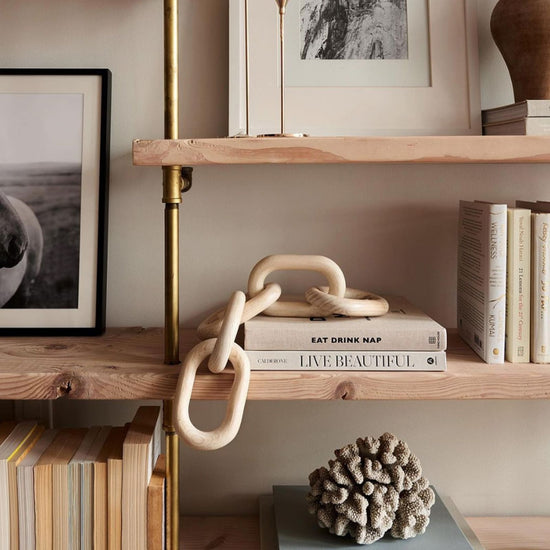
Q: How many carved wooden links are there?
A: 5